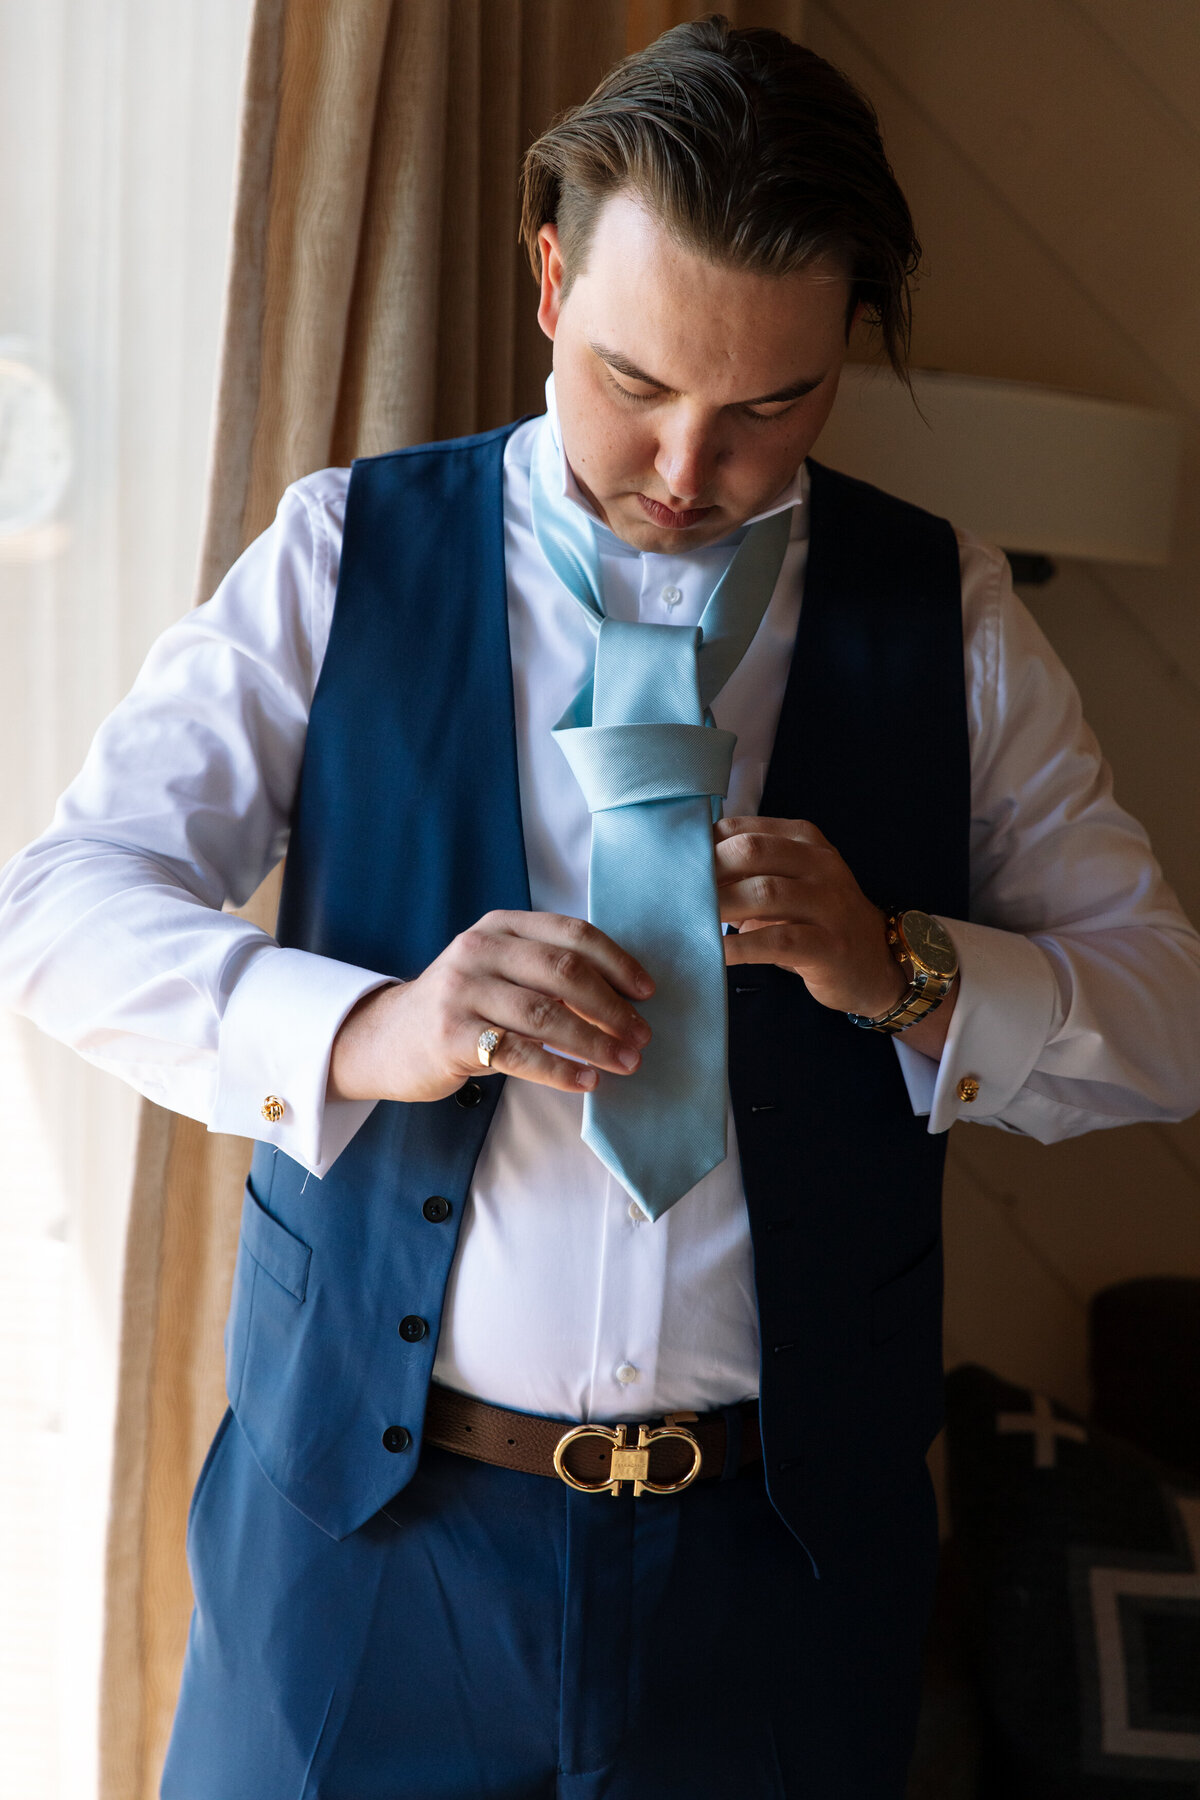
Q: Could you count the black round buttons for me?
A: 4